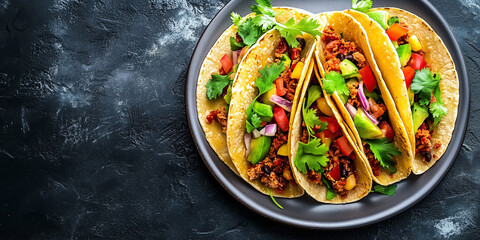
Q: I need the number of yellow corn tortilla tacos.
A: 5